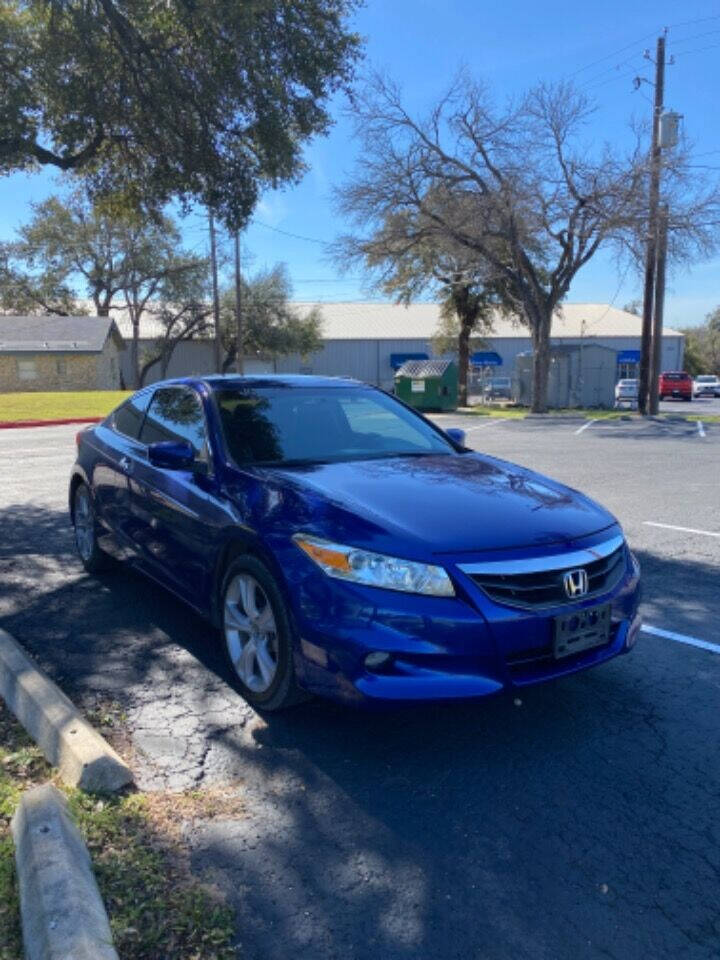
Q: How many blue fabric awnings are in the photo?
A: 3